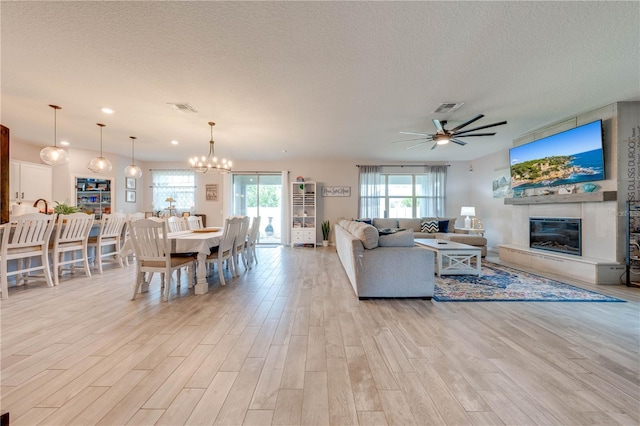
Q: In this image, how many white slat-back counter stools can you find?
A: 4